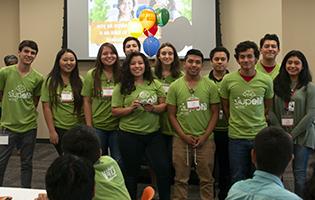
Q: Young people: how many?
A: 11